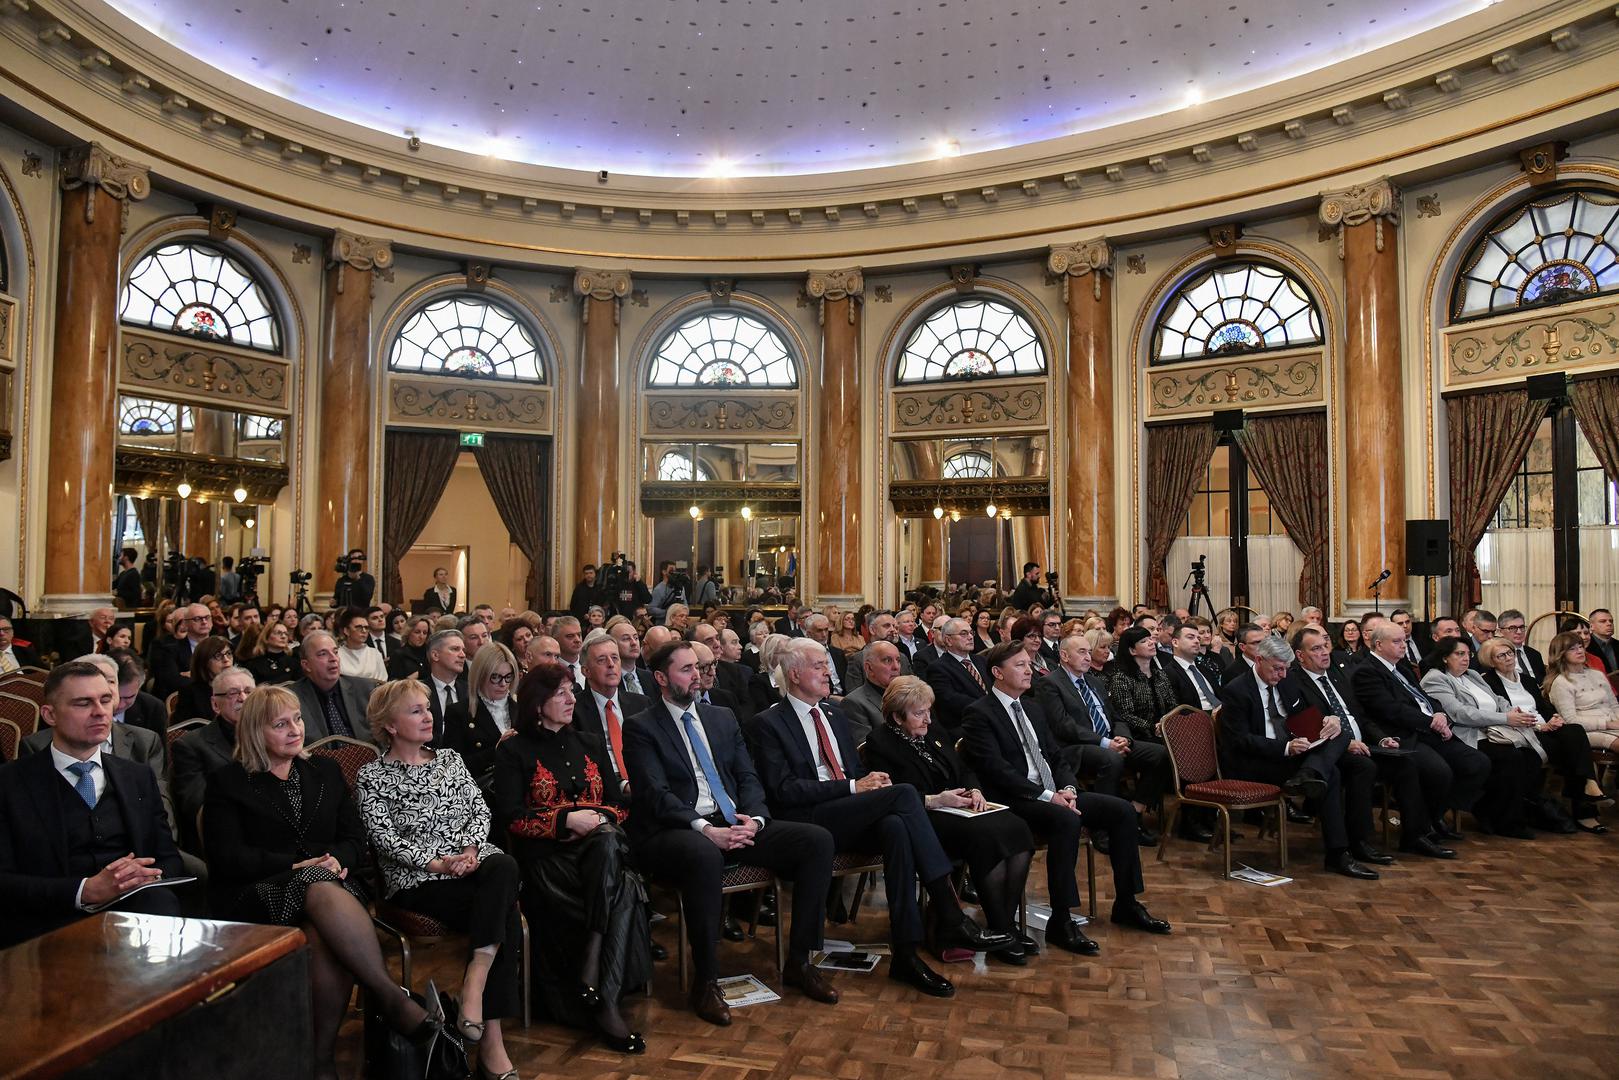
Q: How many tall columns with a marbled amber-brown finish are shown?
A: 6